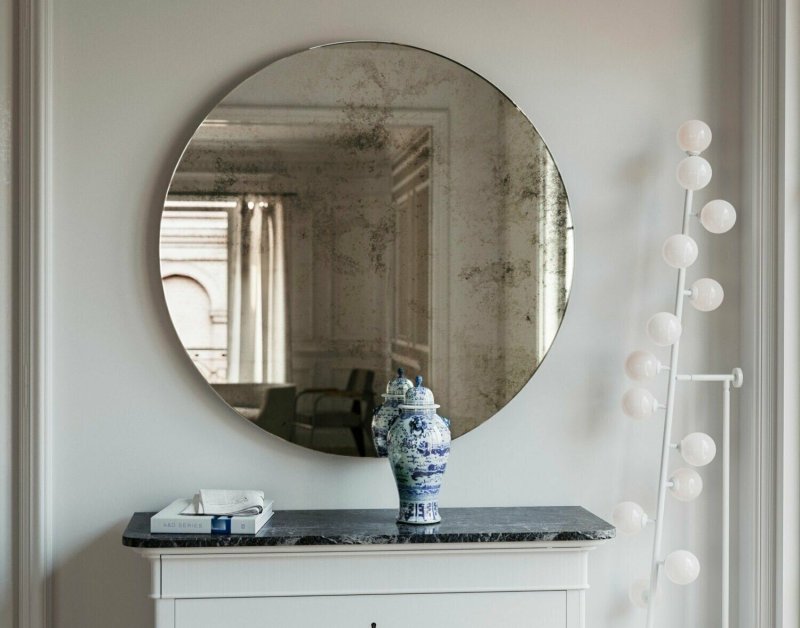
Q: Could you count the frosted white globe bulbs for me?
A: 13